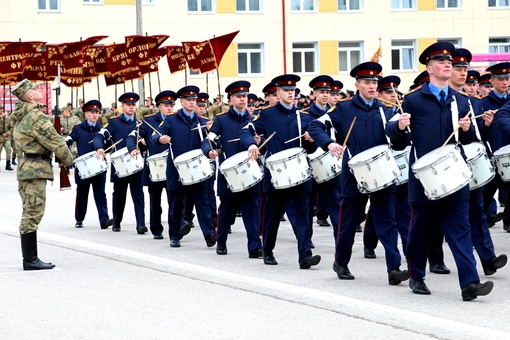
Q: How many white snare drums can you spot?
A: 12